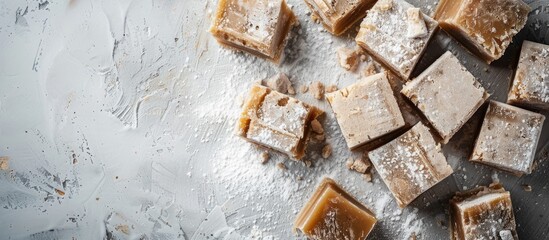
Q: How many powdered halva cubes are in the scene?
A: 12